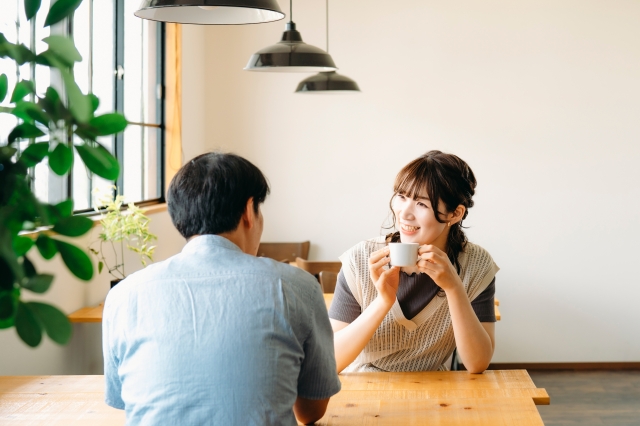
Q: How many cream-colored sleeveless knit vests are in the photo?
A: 1